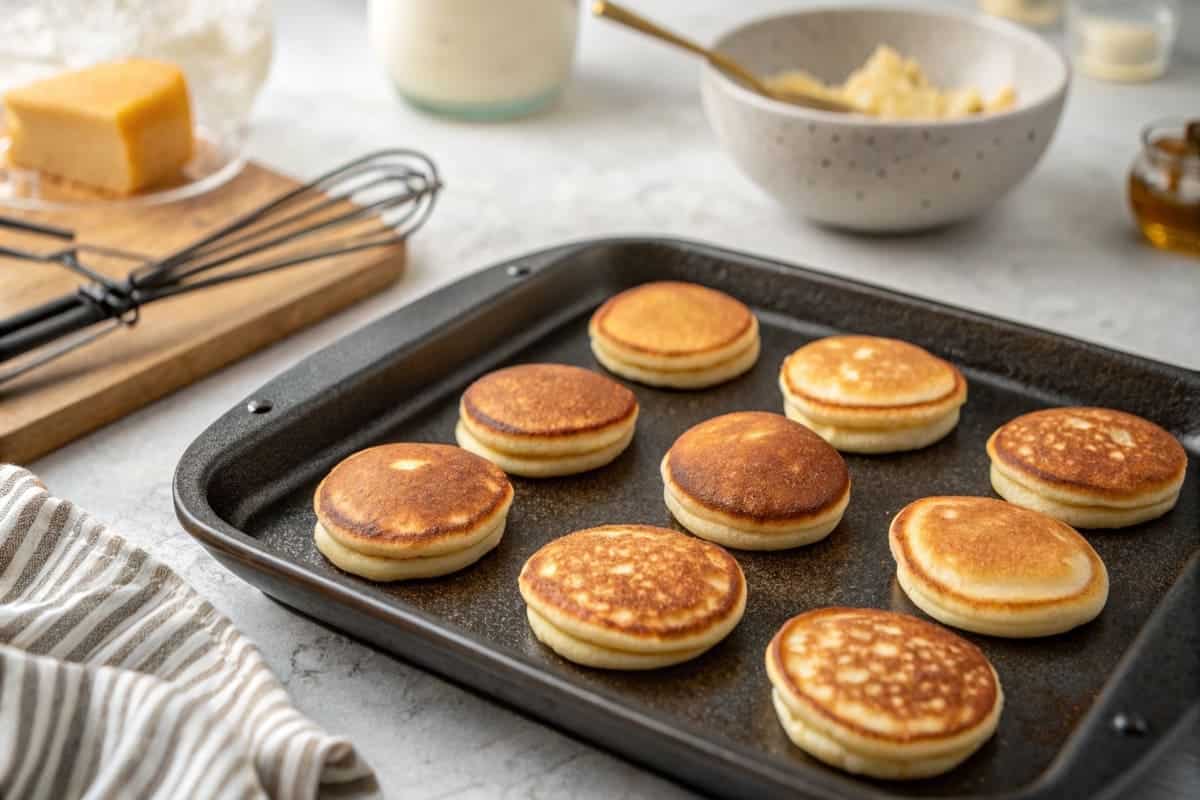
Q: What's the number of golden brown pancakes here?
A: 9